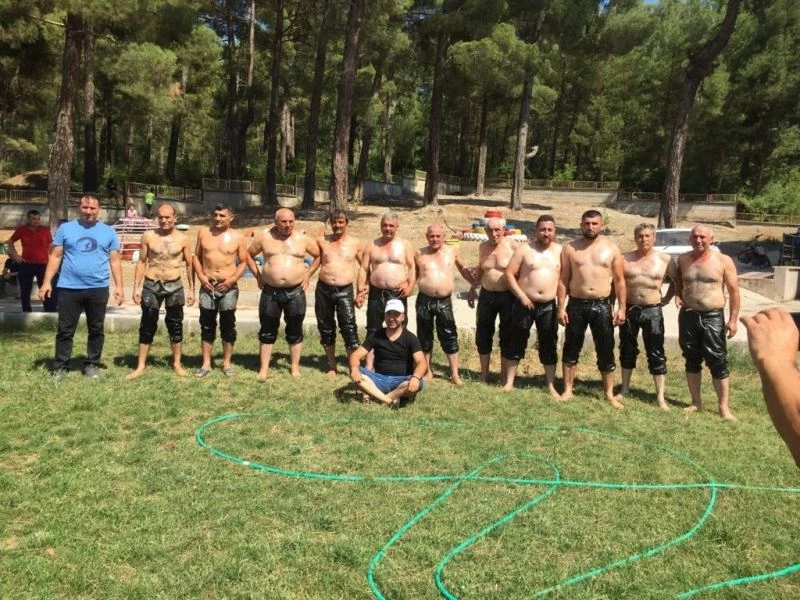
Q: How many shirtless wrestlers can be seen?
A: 11